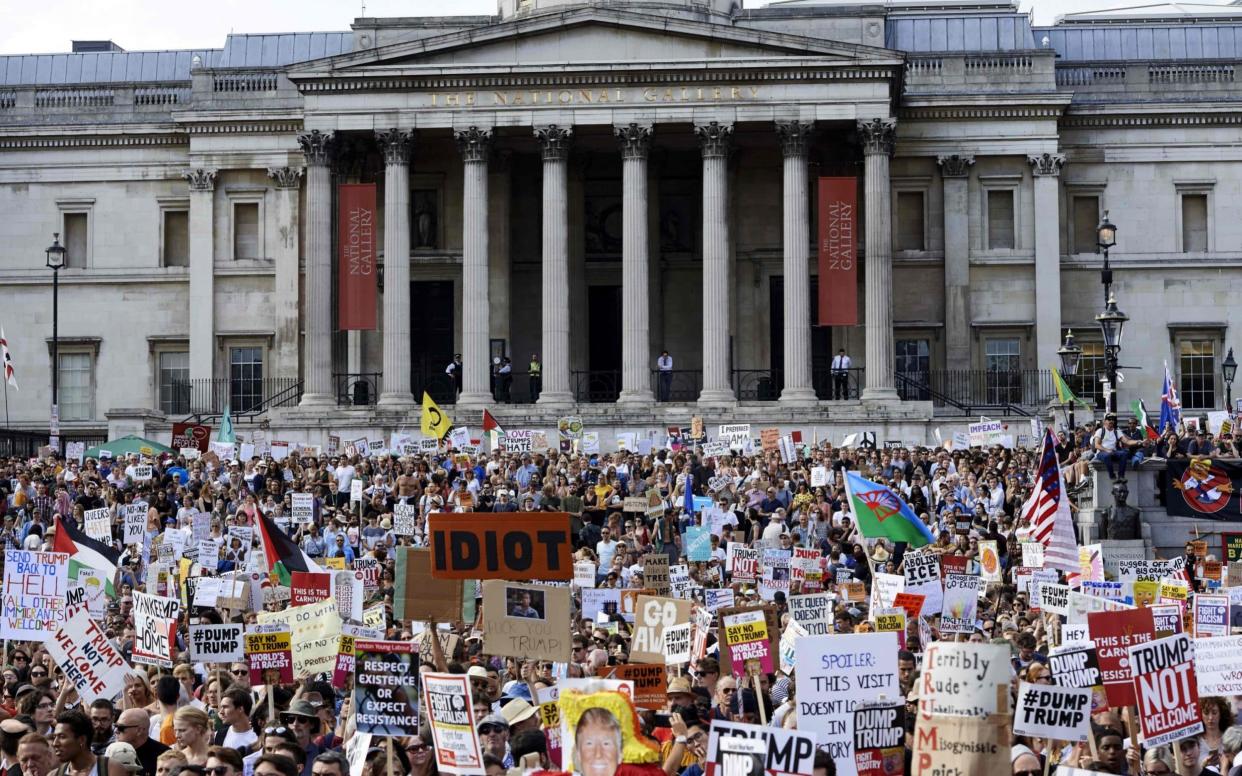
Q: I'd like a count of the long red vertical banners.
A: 2